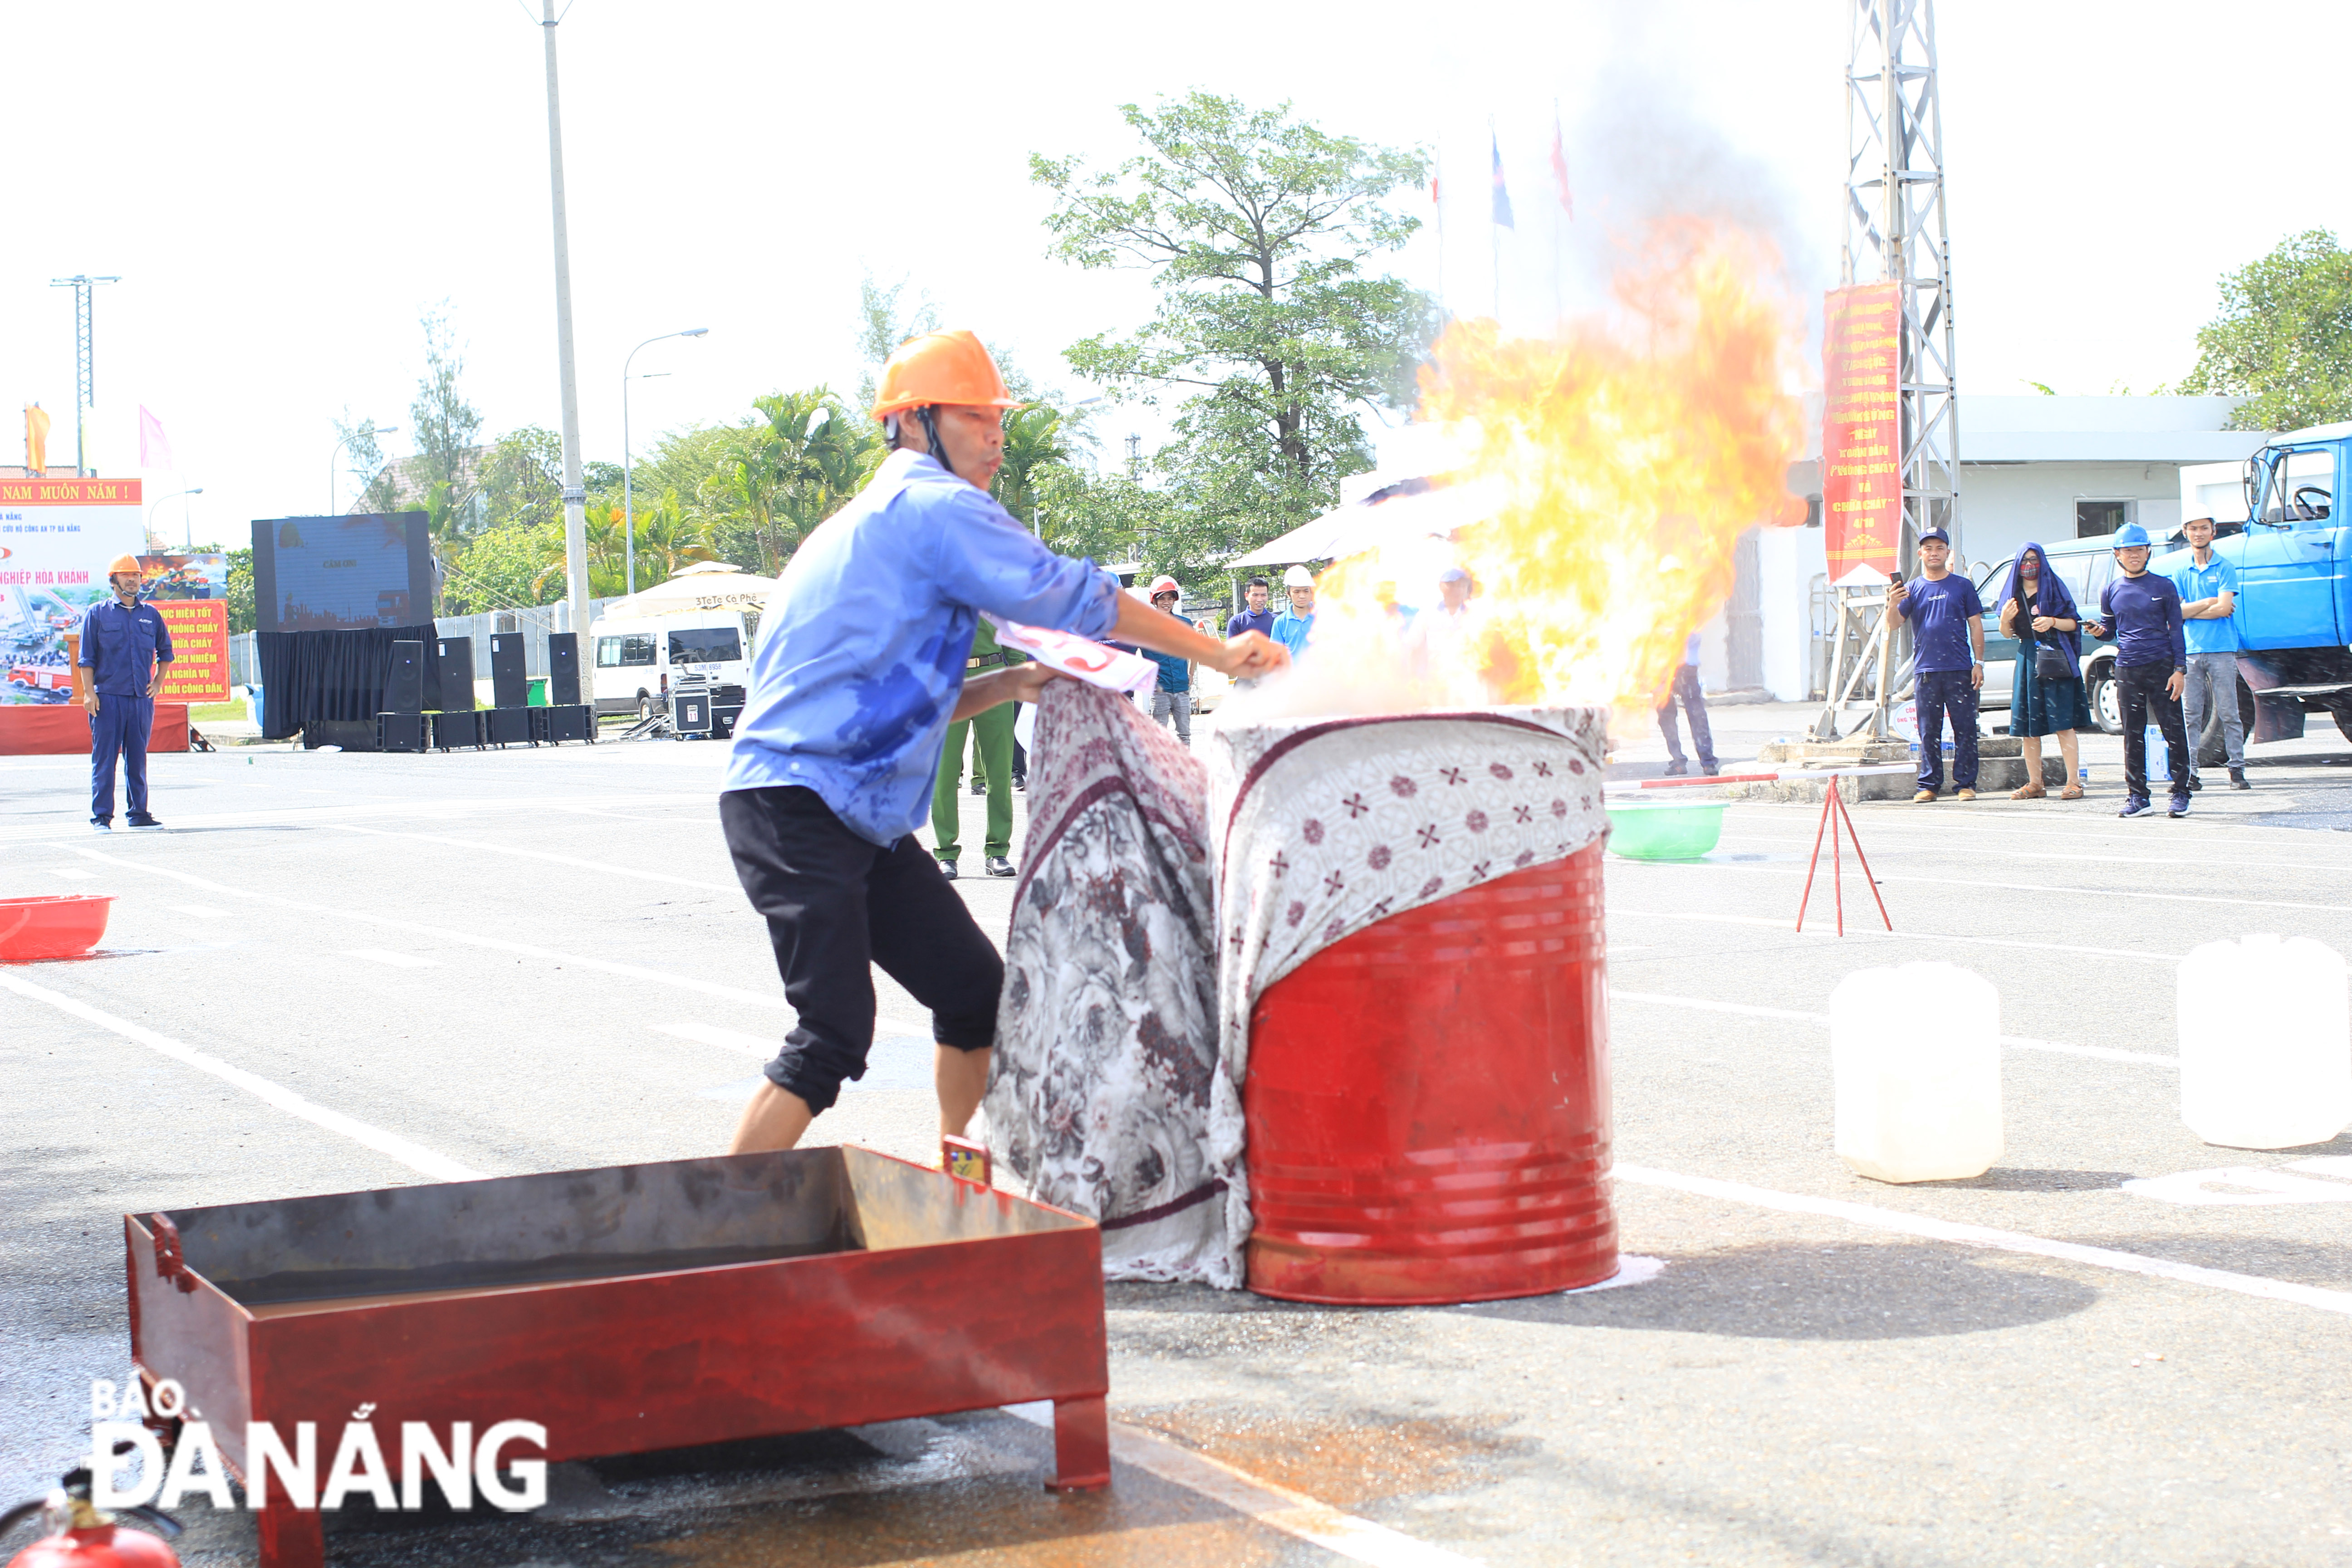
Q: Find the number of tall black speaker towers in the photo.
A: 4